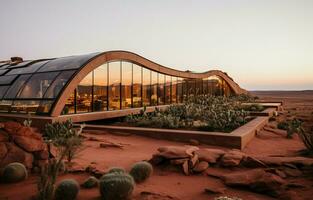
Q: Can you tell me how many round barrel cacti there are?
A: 6